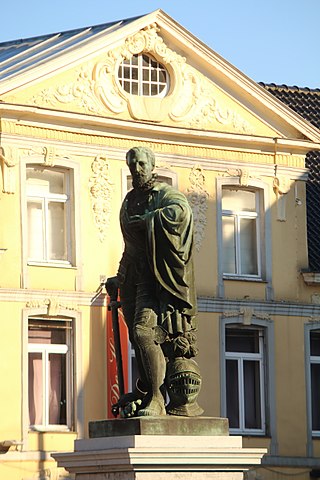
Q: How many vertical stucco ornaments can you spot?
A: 2